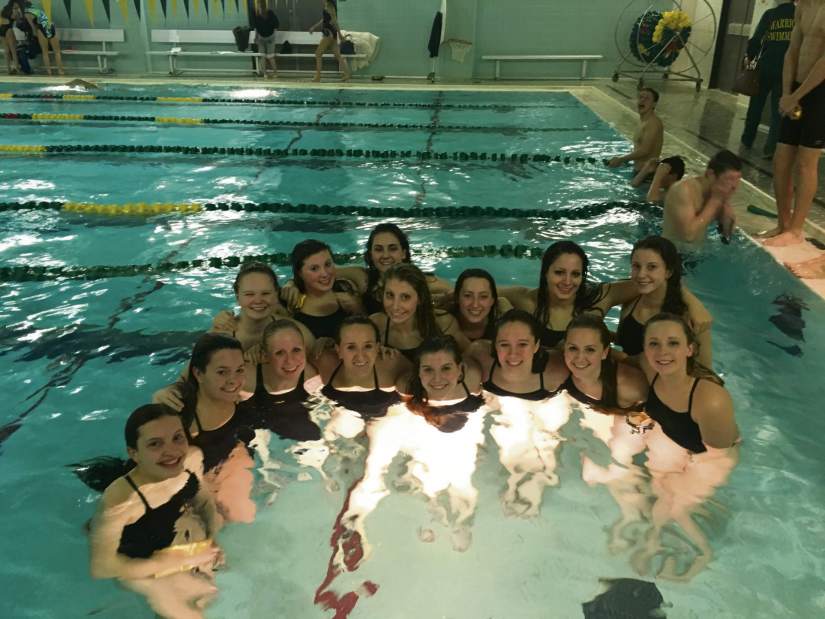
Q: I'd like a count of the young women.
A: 15